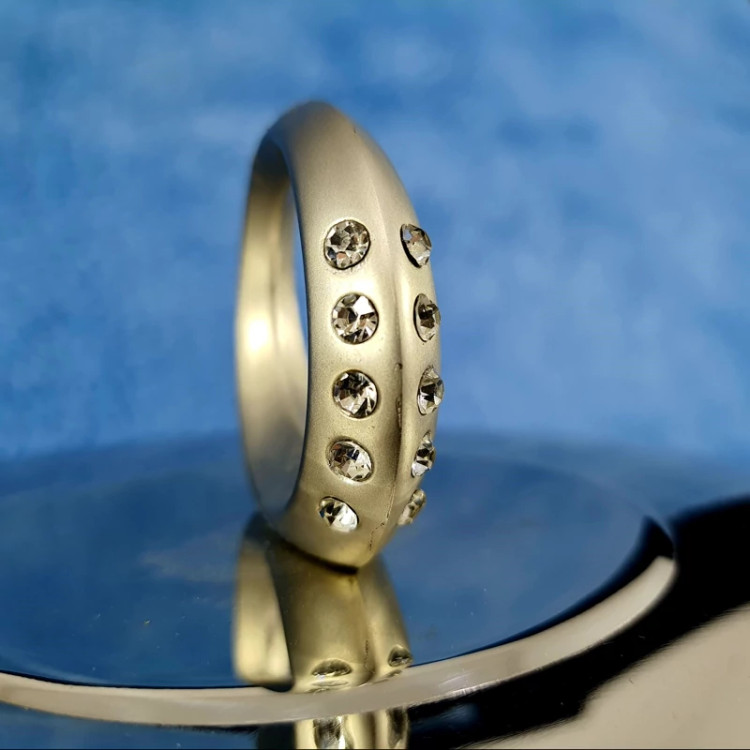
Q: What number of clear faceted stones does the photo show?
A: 10